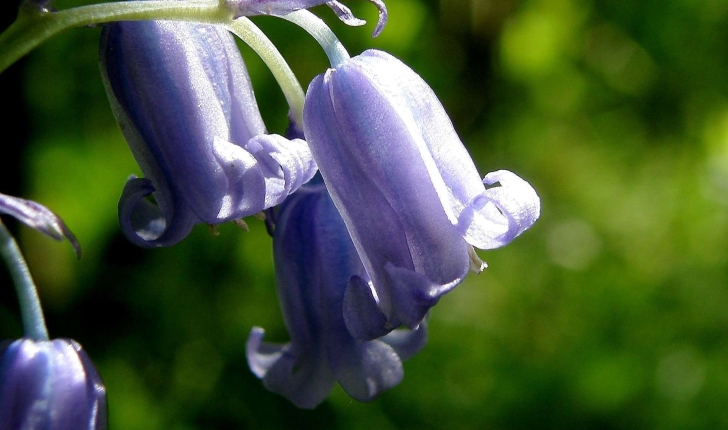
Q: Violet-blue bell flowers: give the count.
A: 4